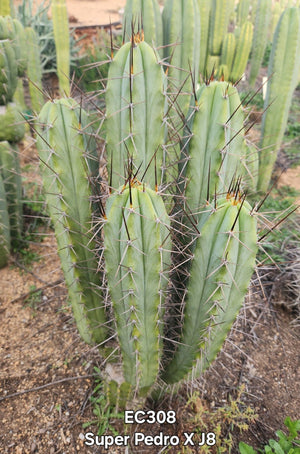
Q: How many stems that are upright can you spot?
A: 5